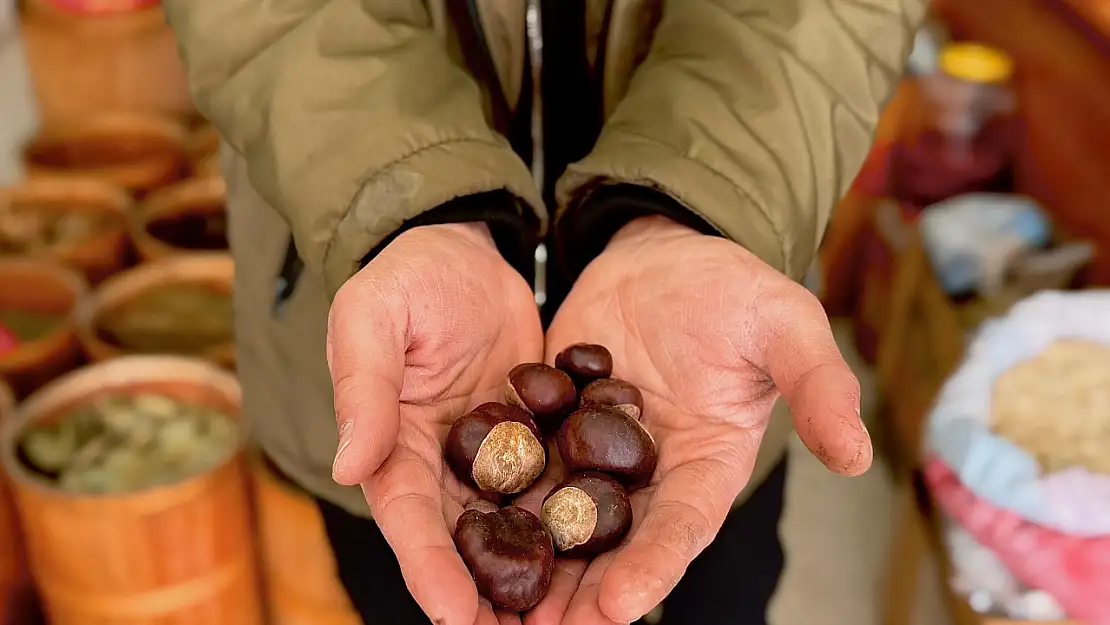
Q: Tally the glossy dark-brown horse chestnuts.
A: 7